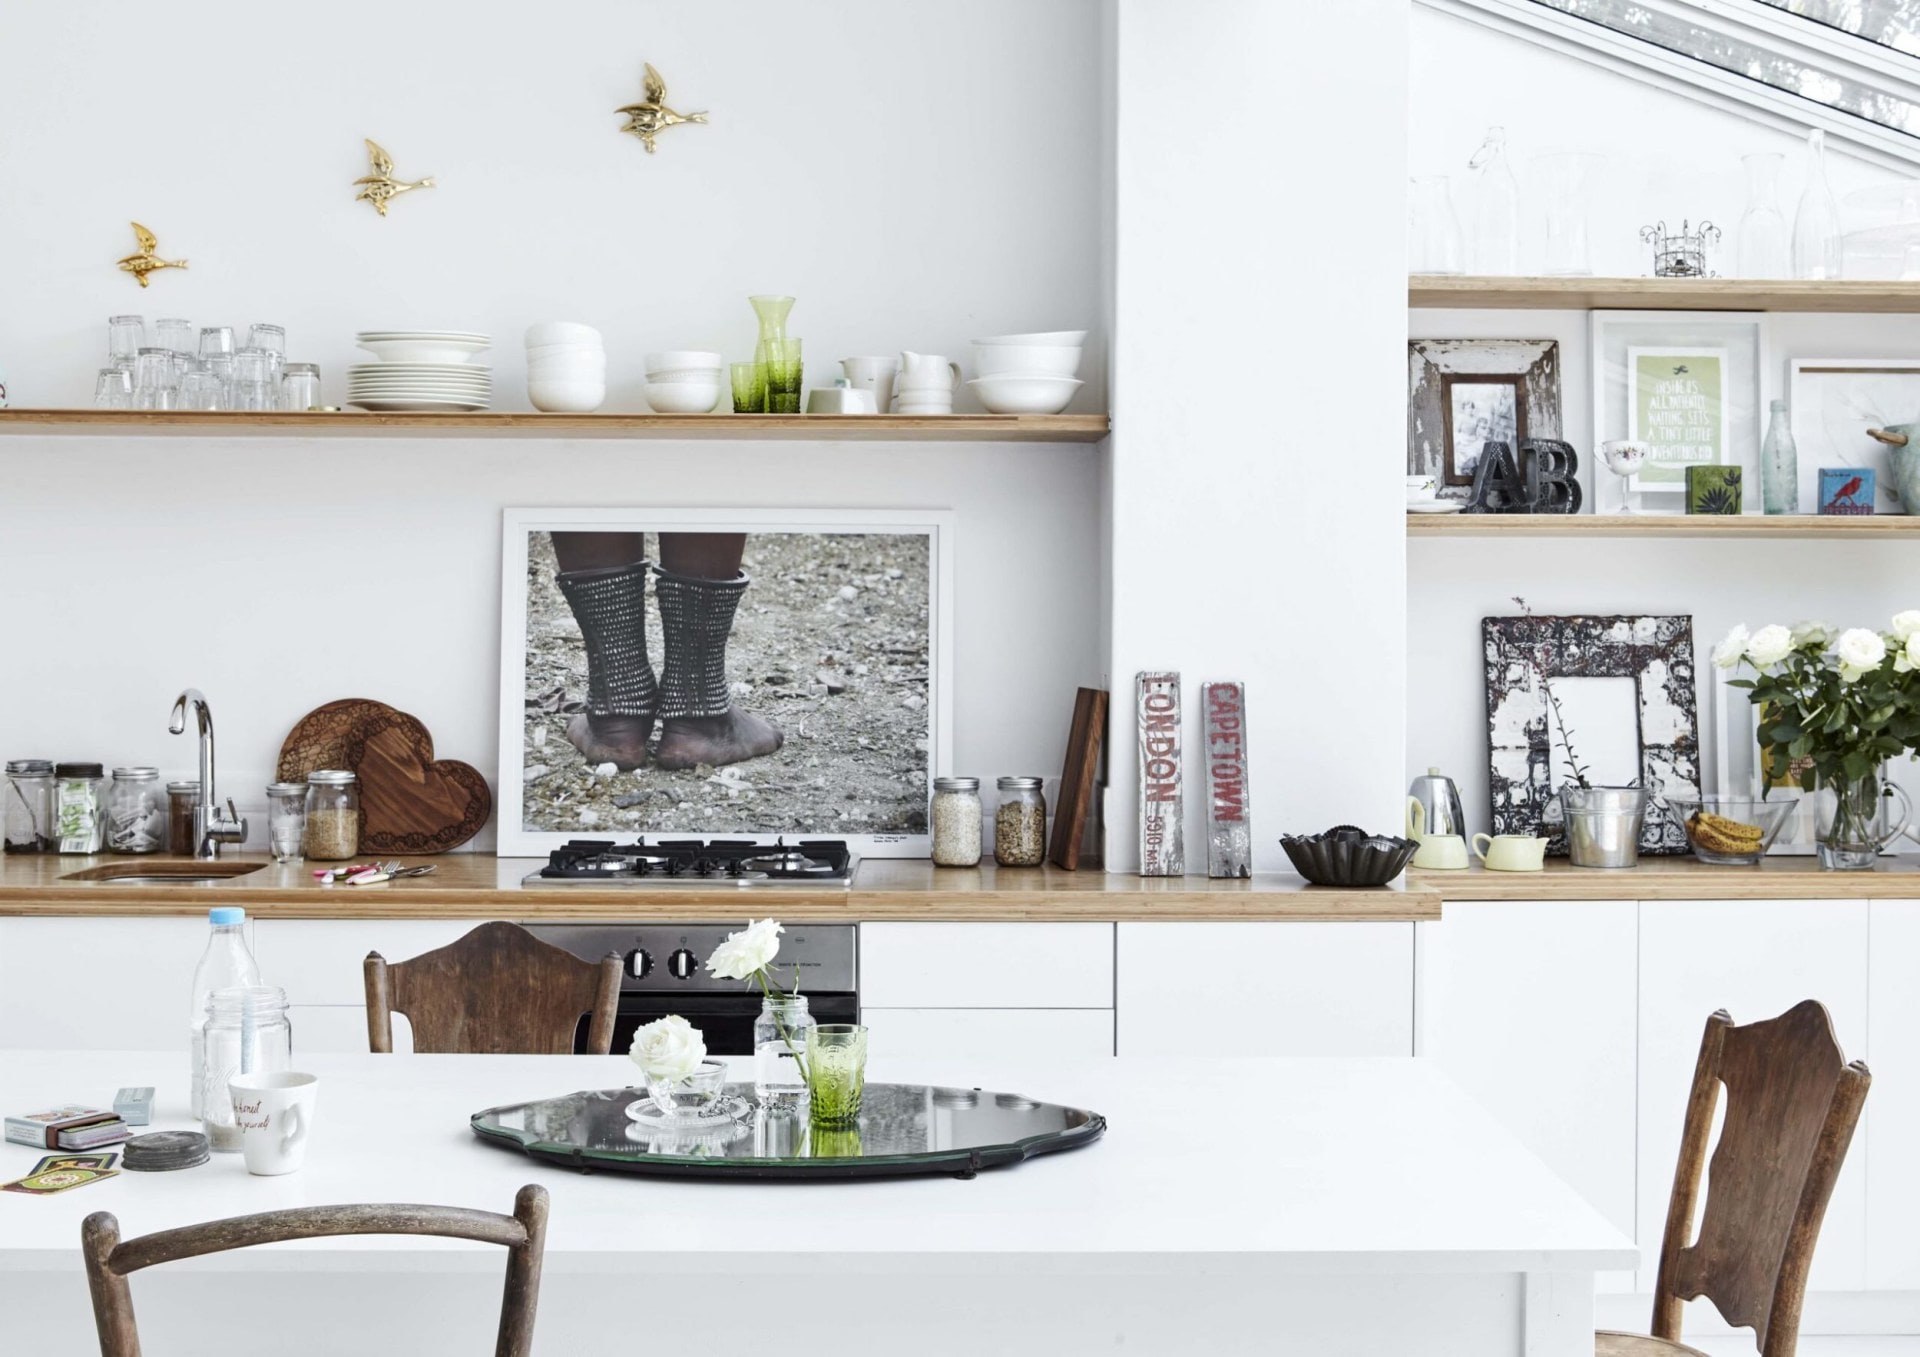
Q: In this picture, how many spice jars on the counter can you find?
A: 8